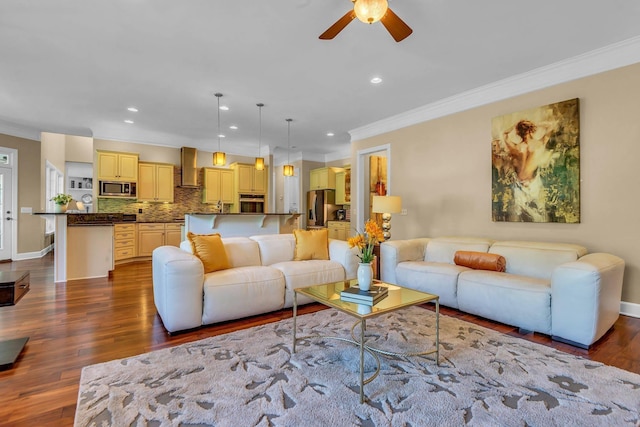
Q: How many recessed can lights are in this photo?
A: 7